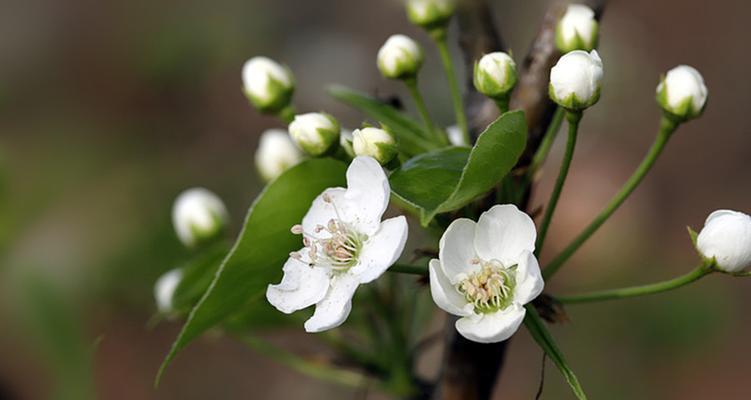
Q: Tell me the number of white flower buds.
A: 13